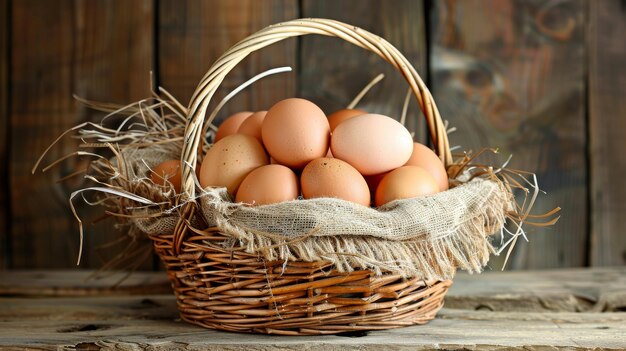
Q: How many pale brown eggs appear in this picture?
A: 11